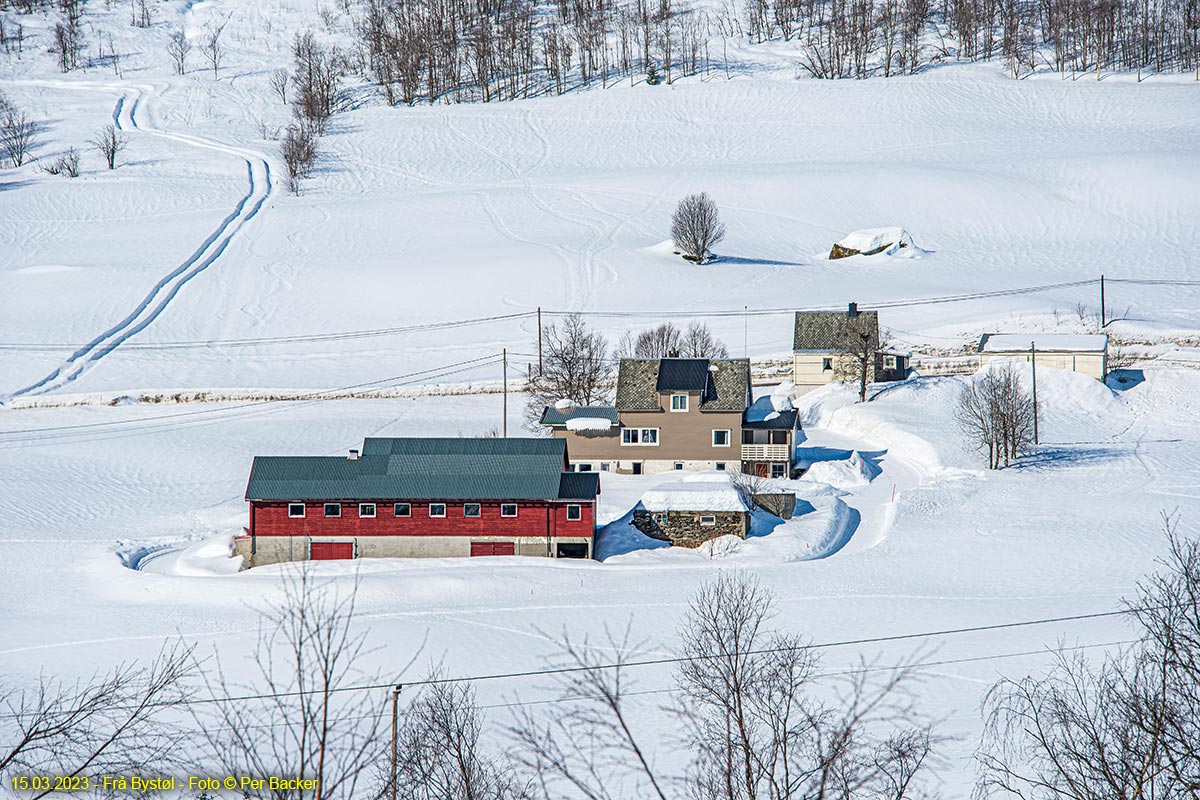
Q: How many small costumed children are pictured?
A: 0